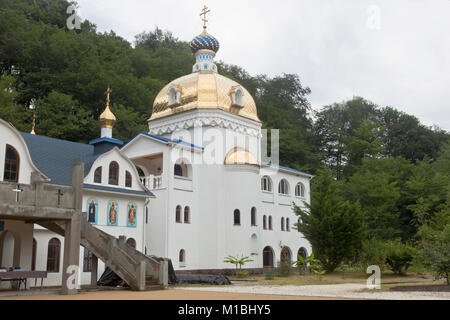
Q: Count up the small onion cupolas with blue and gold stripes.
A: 1